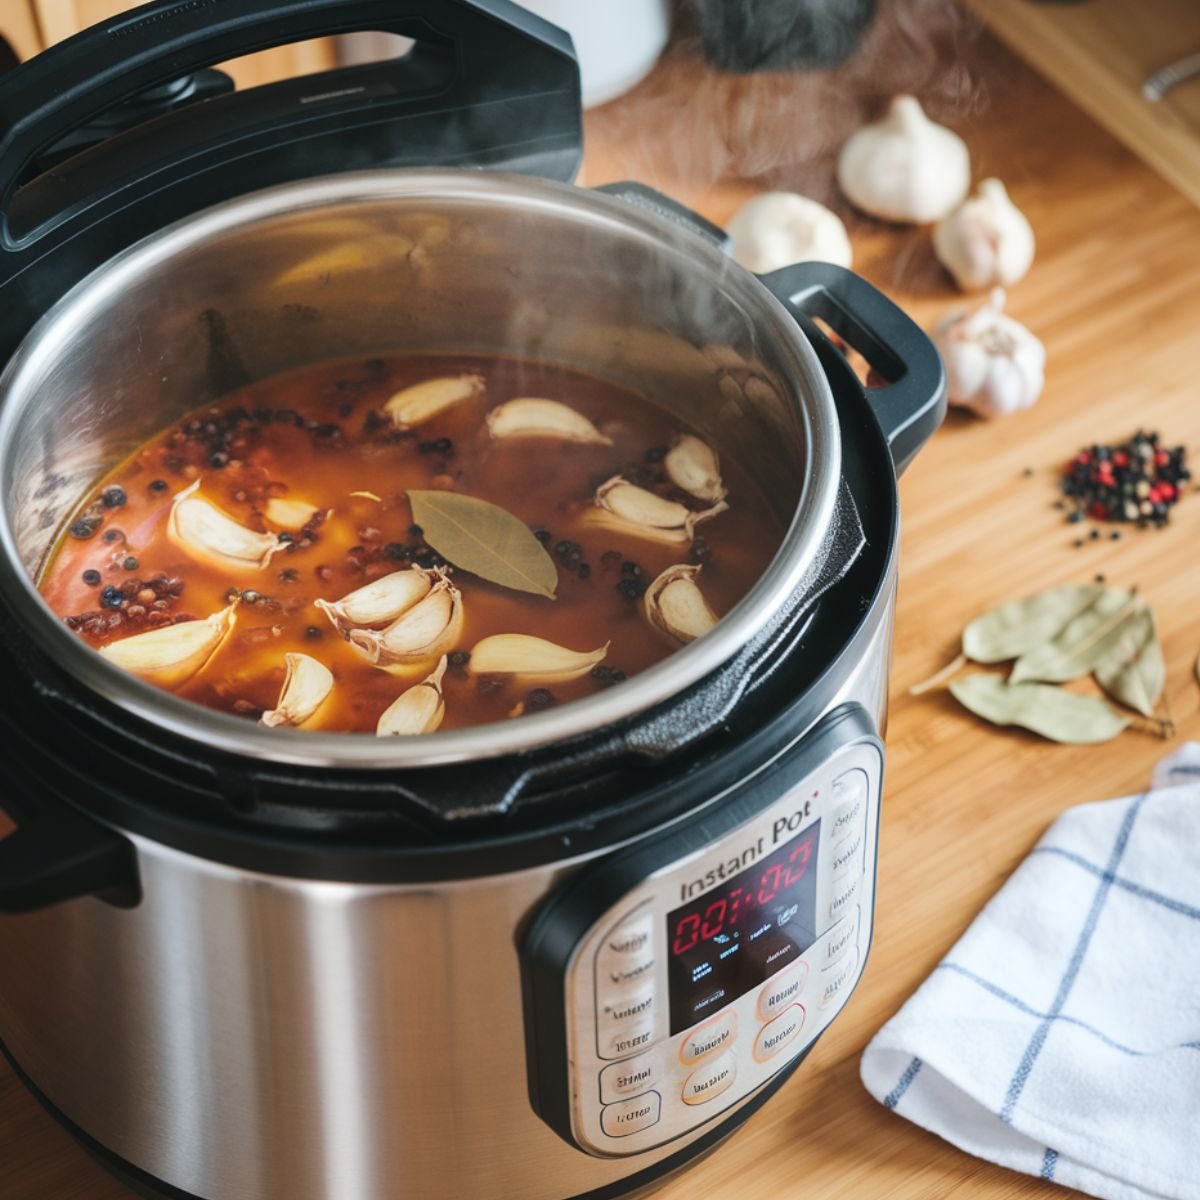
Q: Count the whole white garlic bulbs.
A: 4